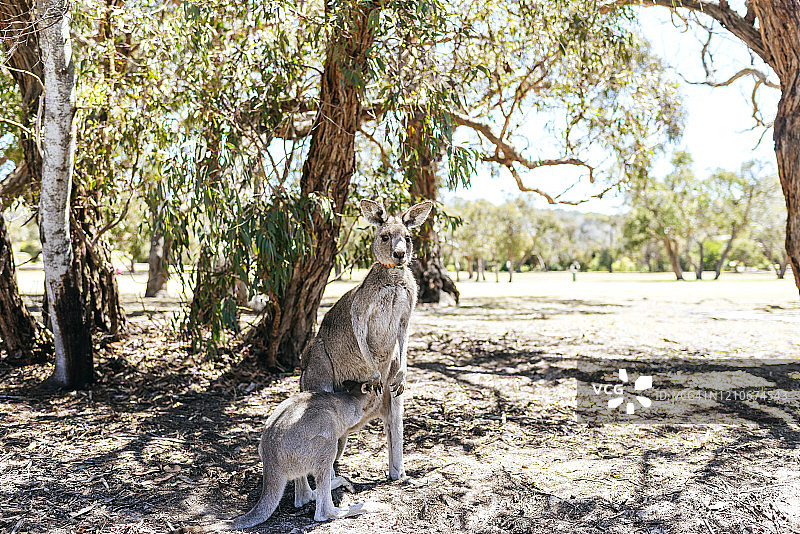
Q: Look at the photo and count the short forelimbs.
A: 2